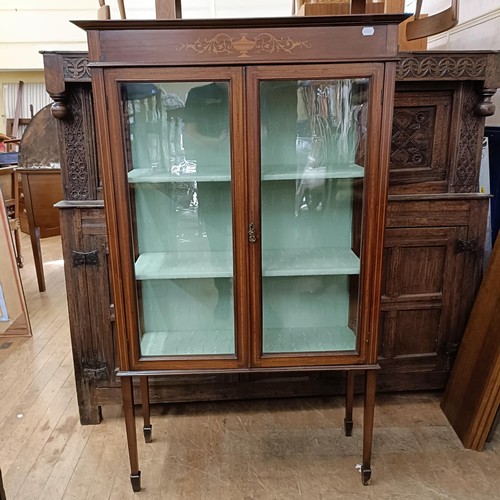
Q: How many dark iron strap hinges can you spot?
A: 4